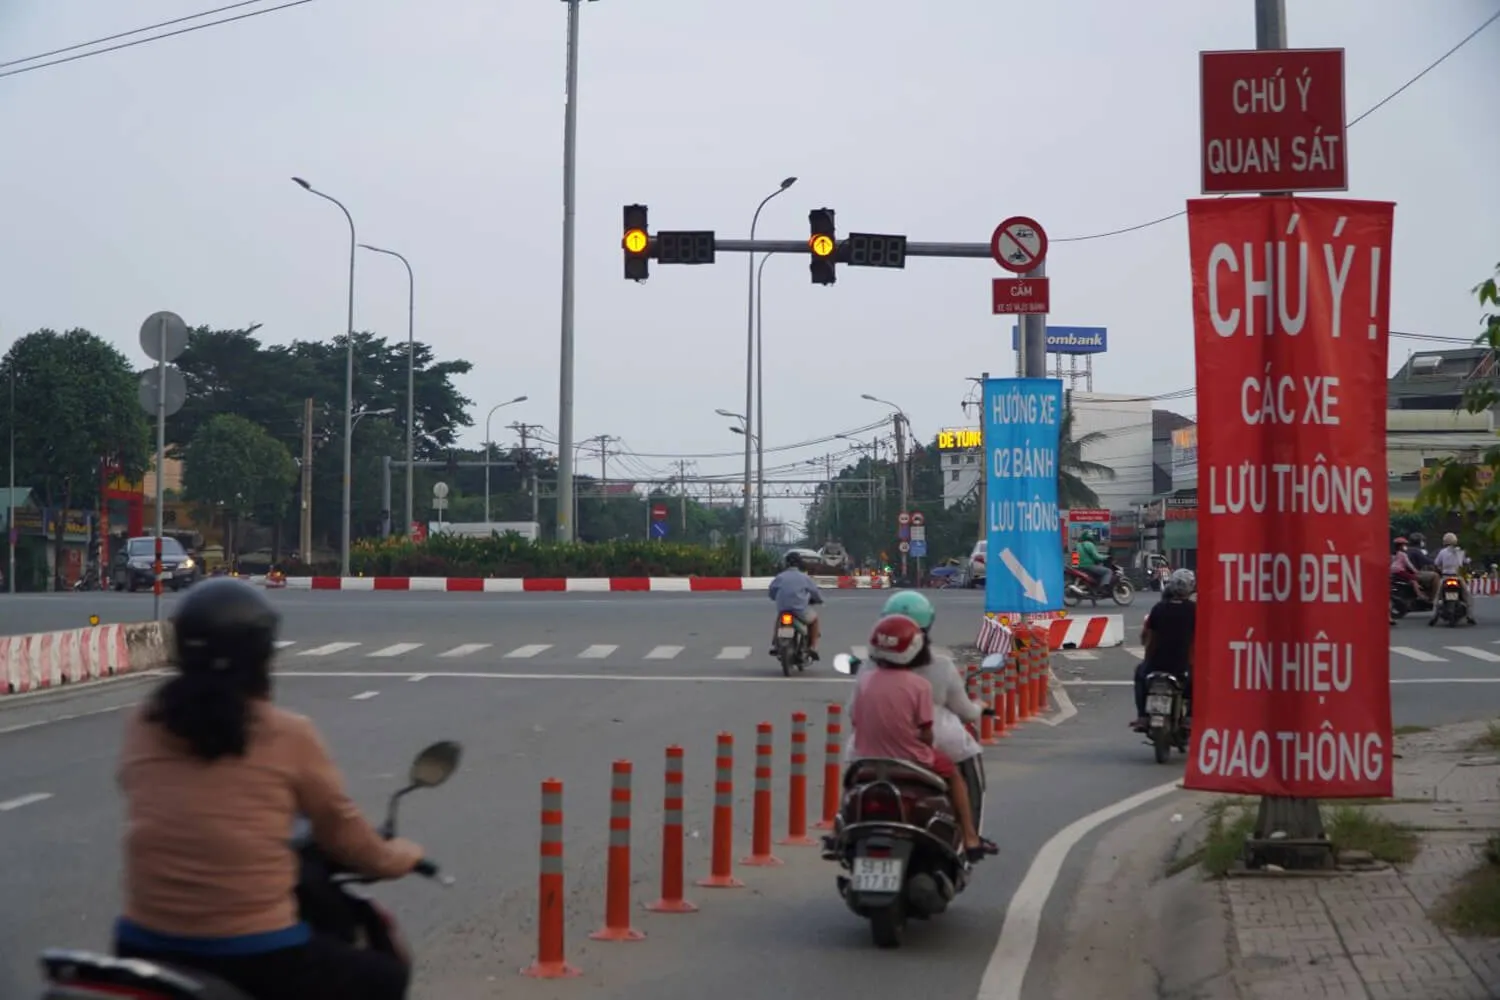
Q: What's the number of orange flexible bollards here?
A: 15